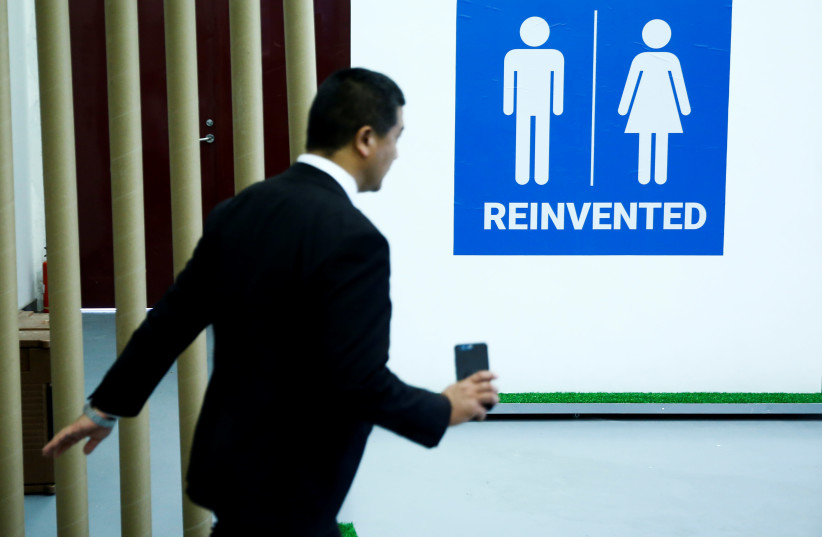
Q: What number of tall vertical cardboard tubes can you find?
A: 6